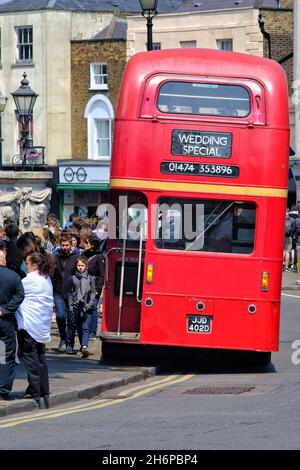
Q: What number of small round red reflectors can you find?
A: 3